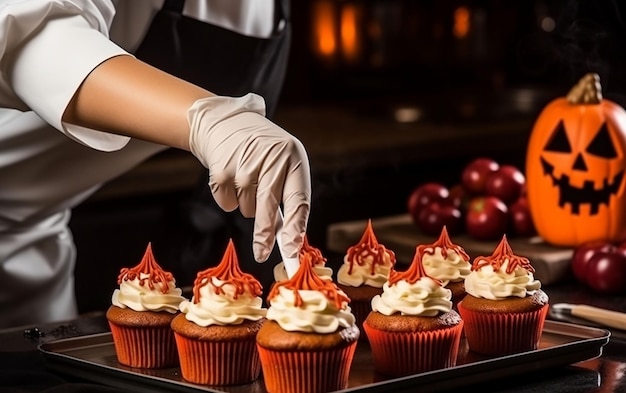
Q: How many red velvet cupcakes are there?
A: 8